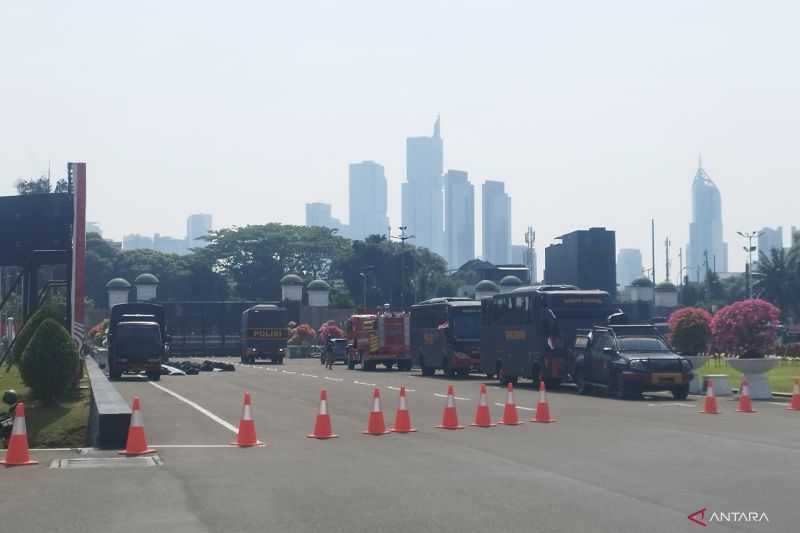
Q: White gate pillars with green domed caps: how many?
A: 8